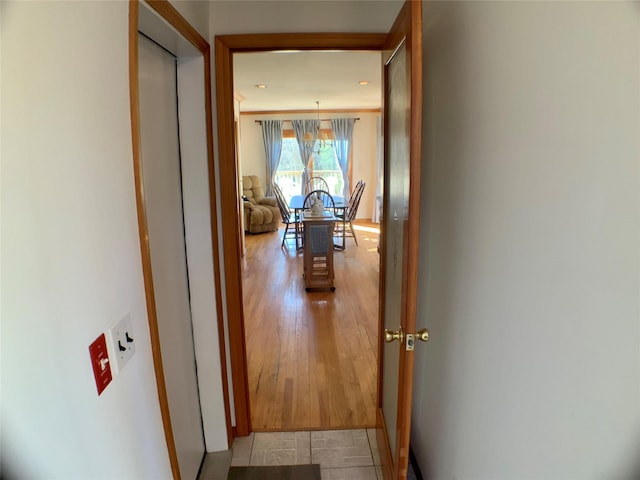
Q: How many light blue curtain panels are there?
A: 3